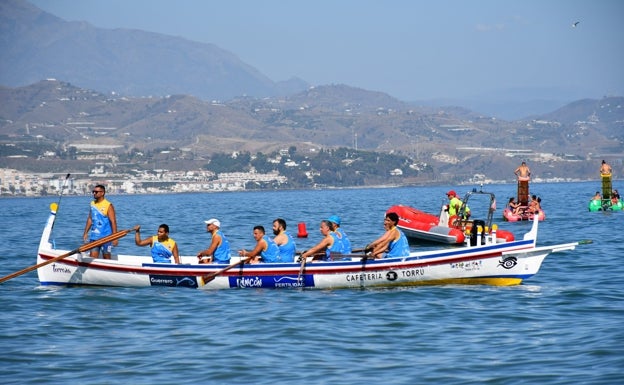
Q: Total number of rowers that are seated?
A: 7